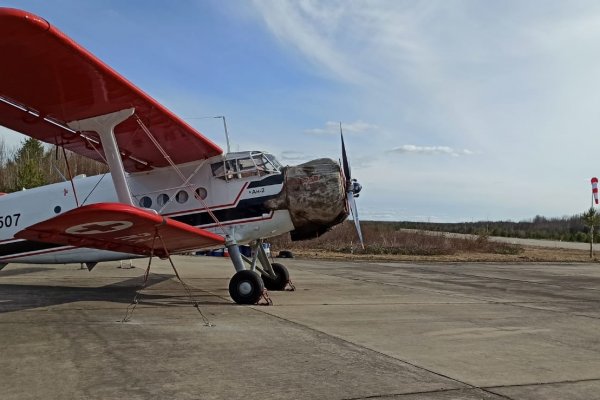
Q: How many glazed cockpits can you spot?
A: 1